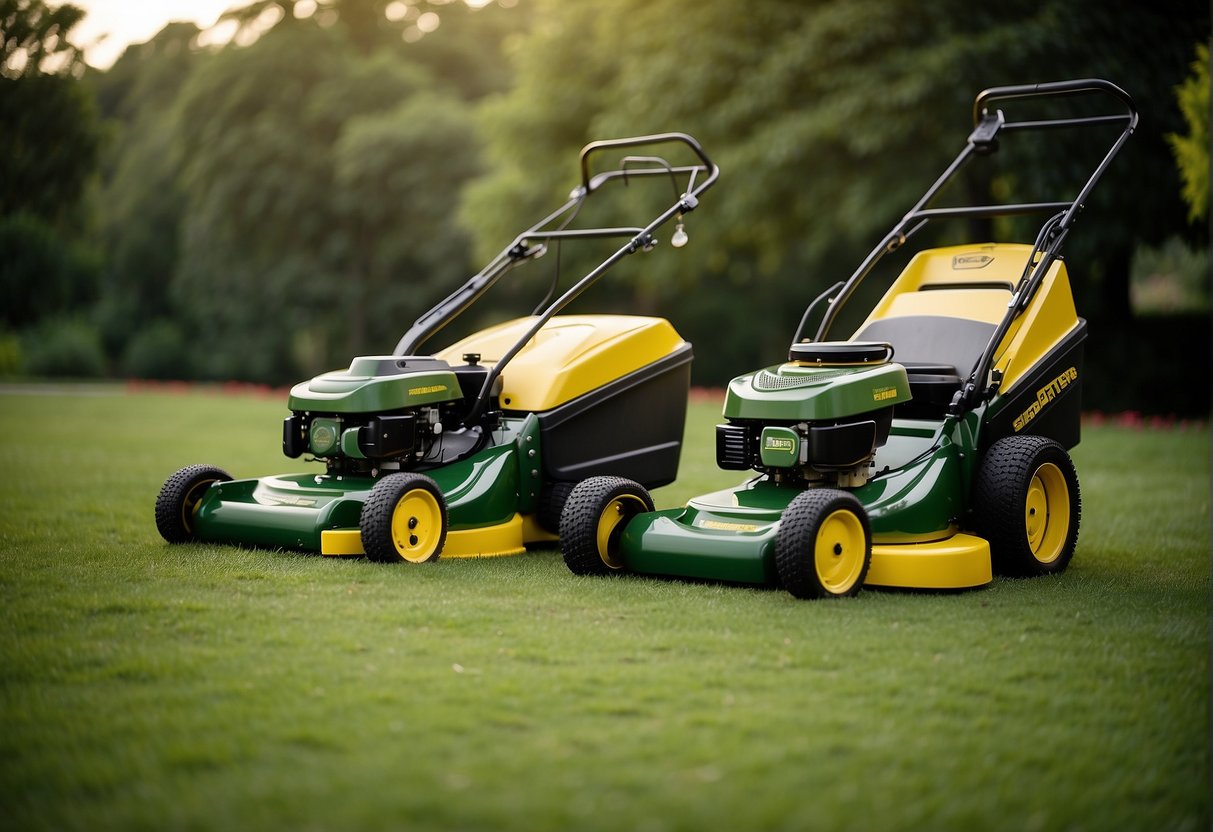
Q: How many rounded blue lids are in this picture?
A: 0